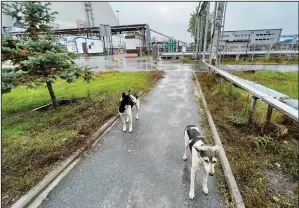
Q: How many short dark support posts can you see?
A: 2